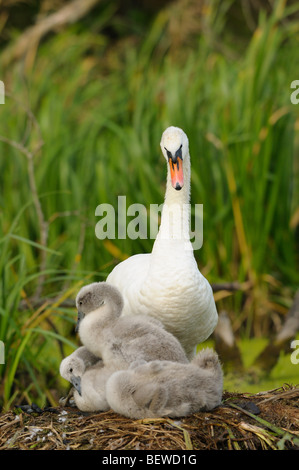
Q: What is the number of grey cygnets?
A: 3